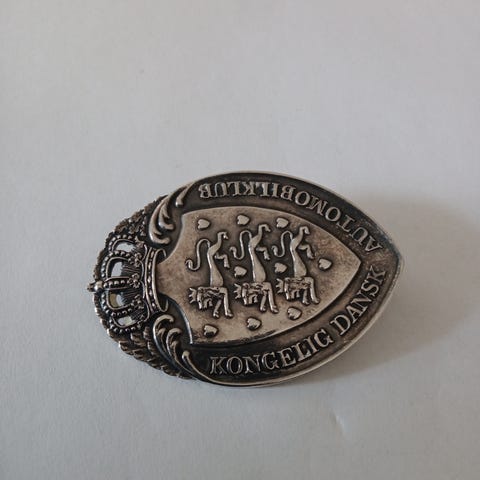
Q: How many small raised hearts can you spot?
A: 9